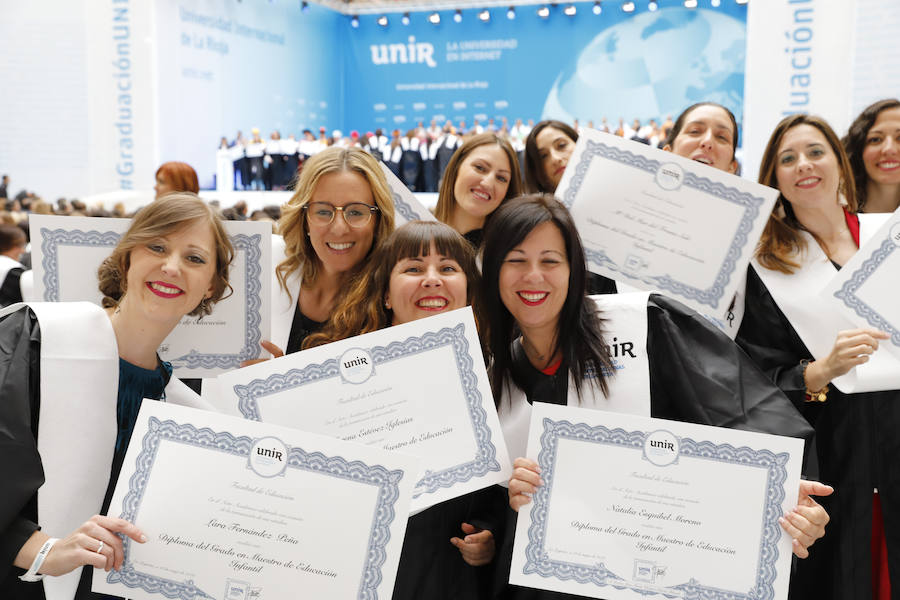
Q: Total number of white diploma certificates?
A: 7